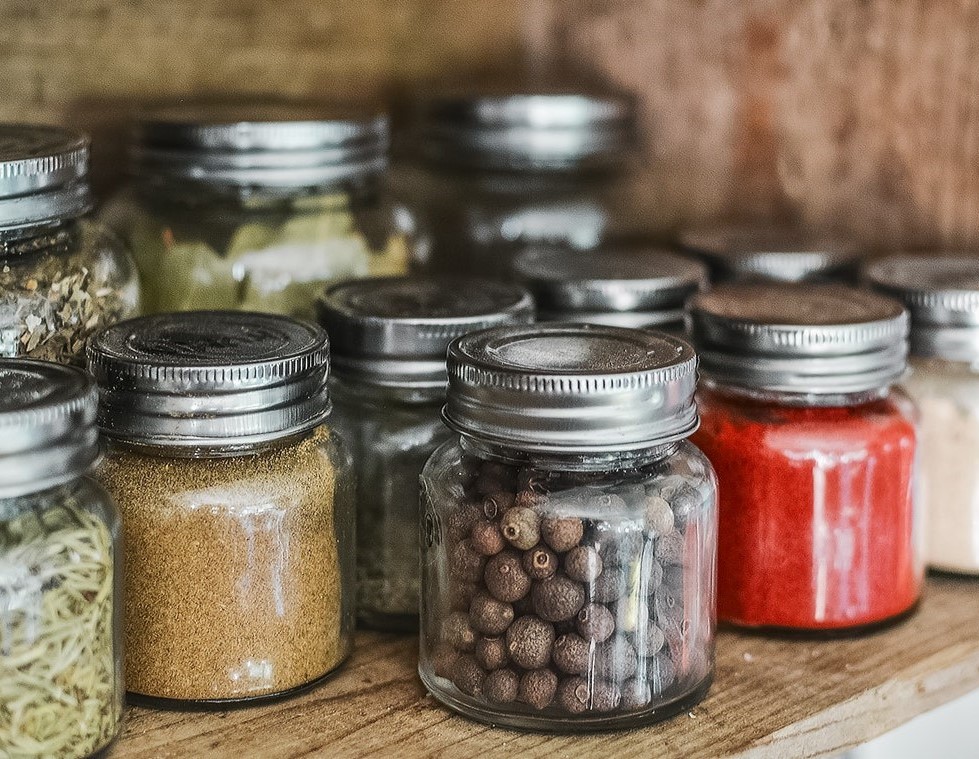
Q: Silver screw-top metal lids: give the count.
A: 11